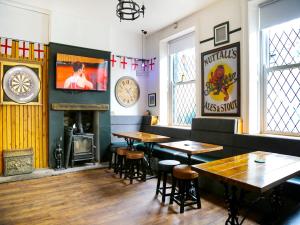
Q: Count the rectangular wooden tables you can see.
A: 3